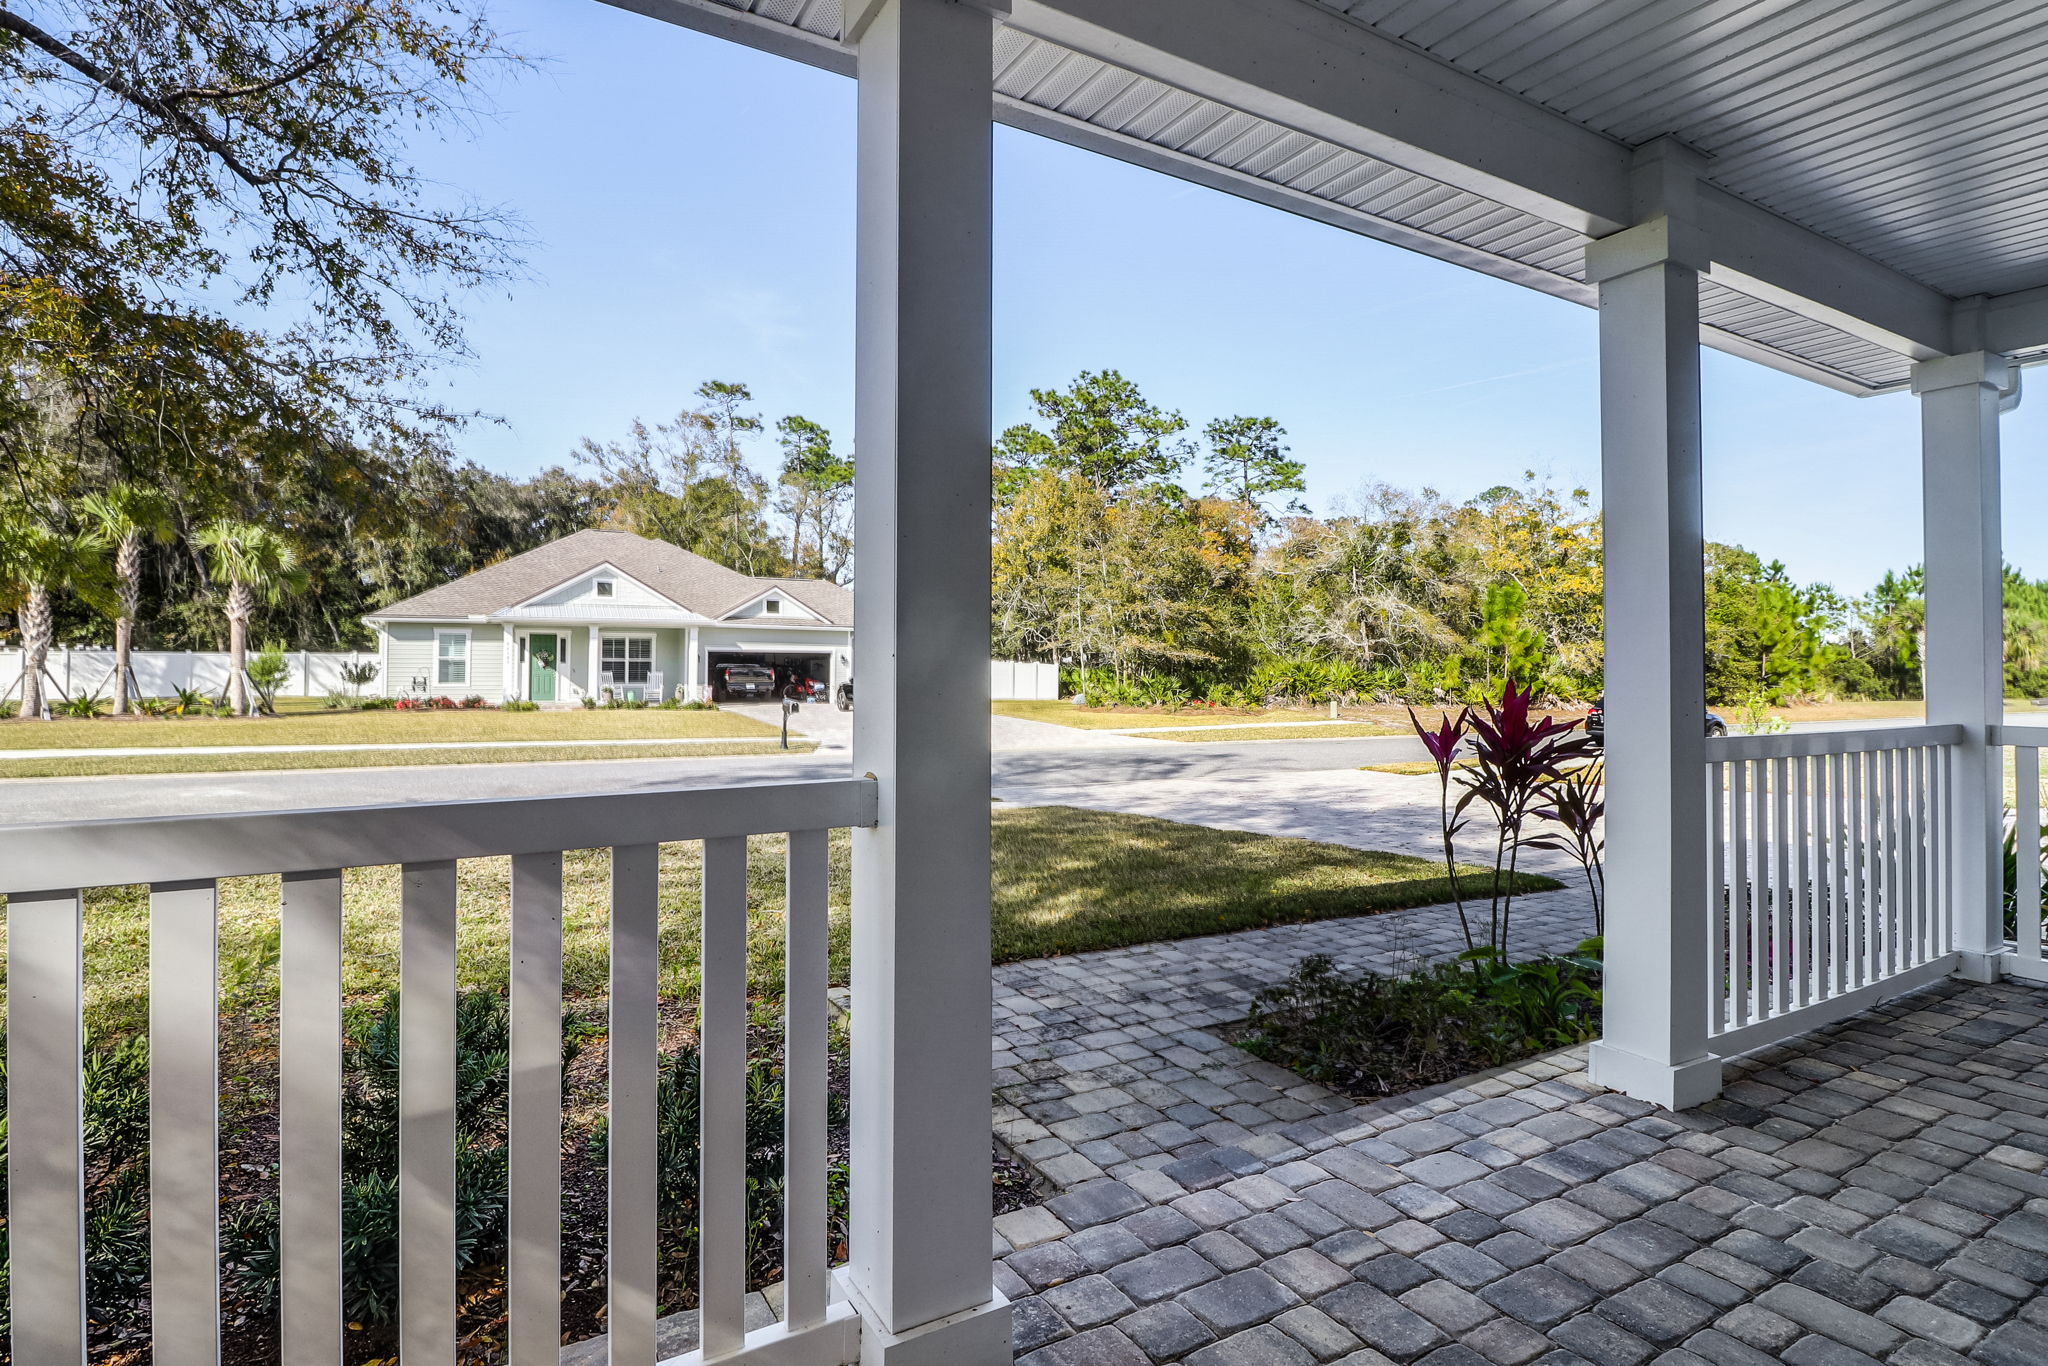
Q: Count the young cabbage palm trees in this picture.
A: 3